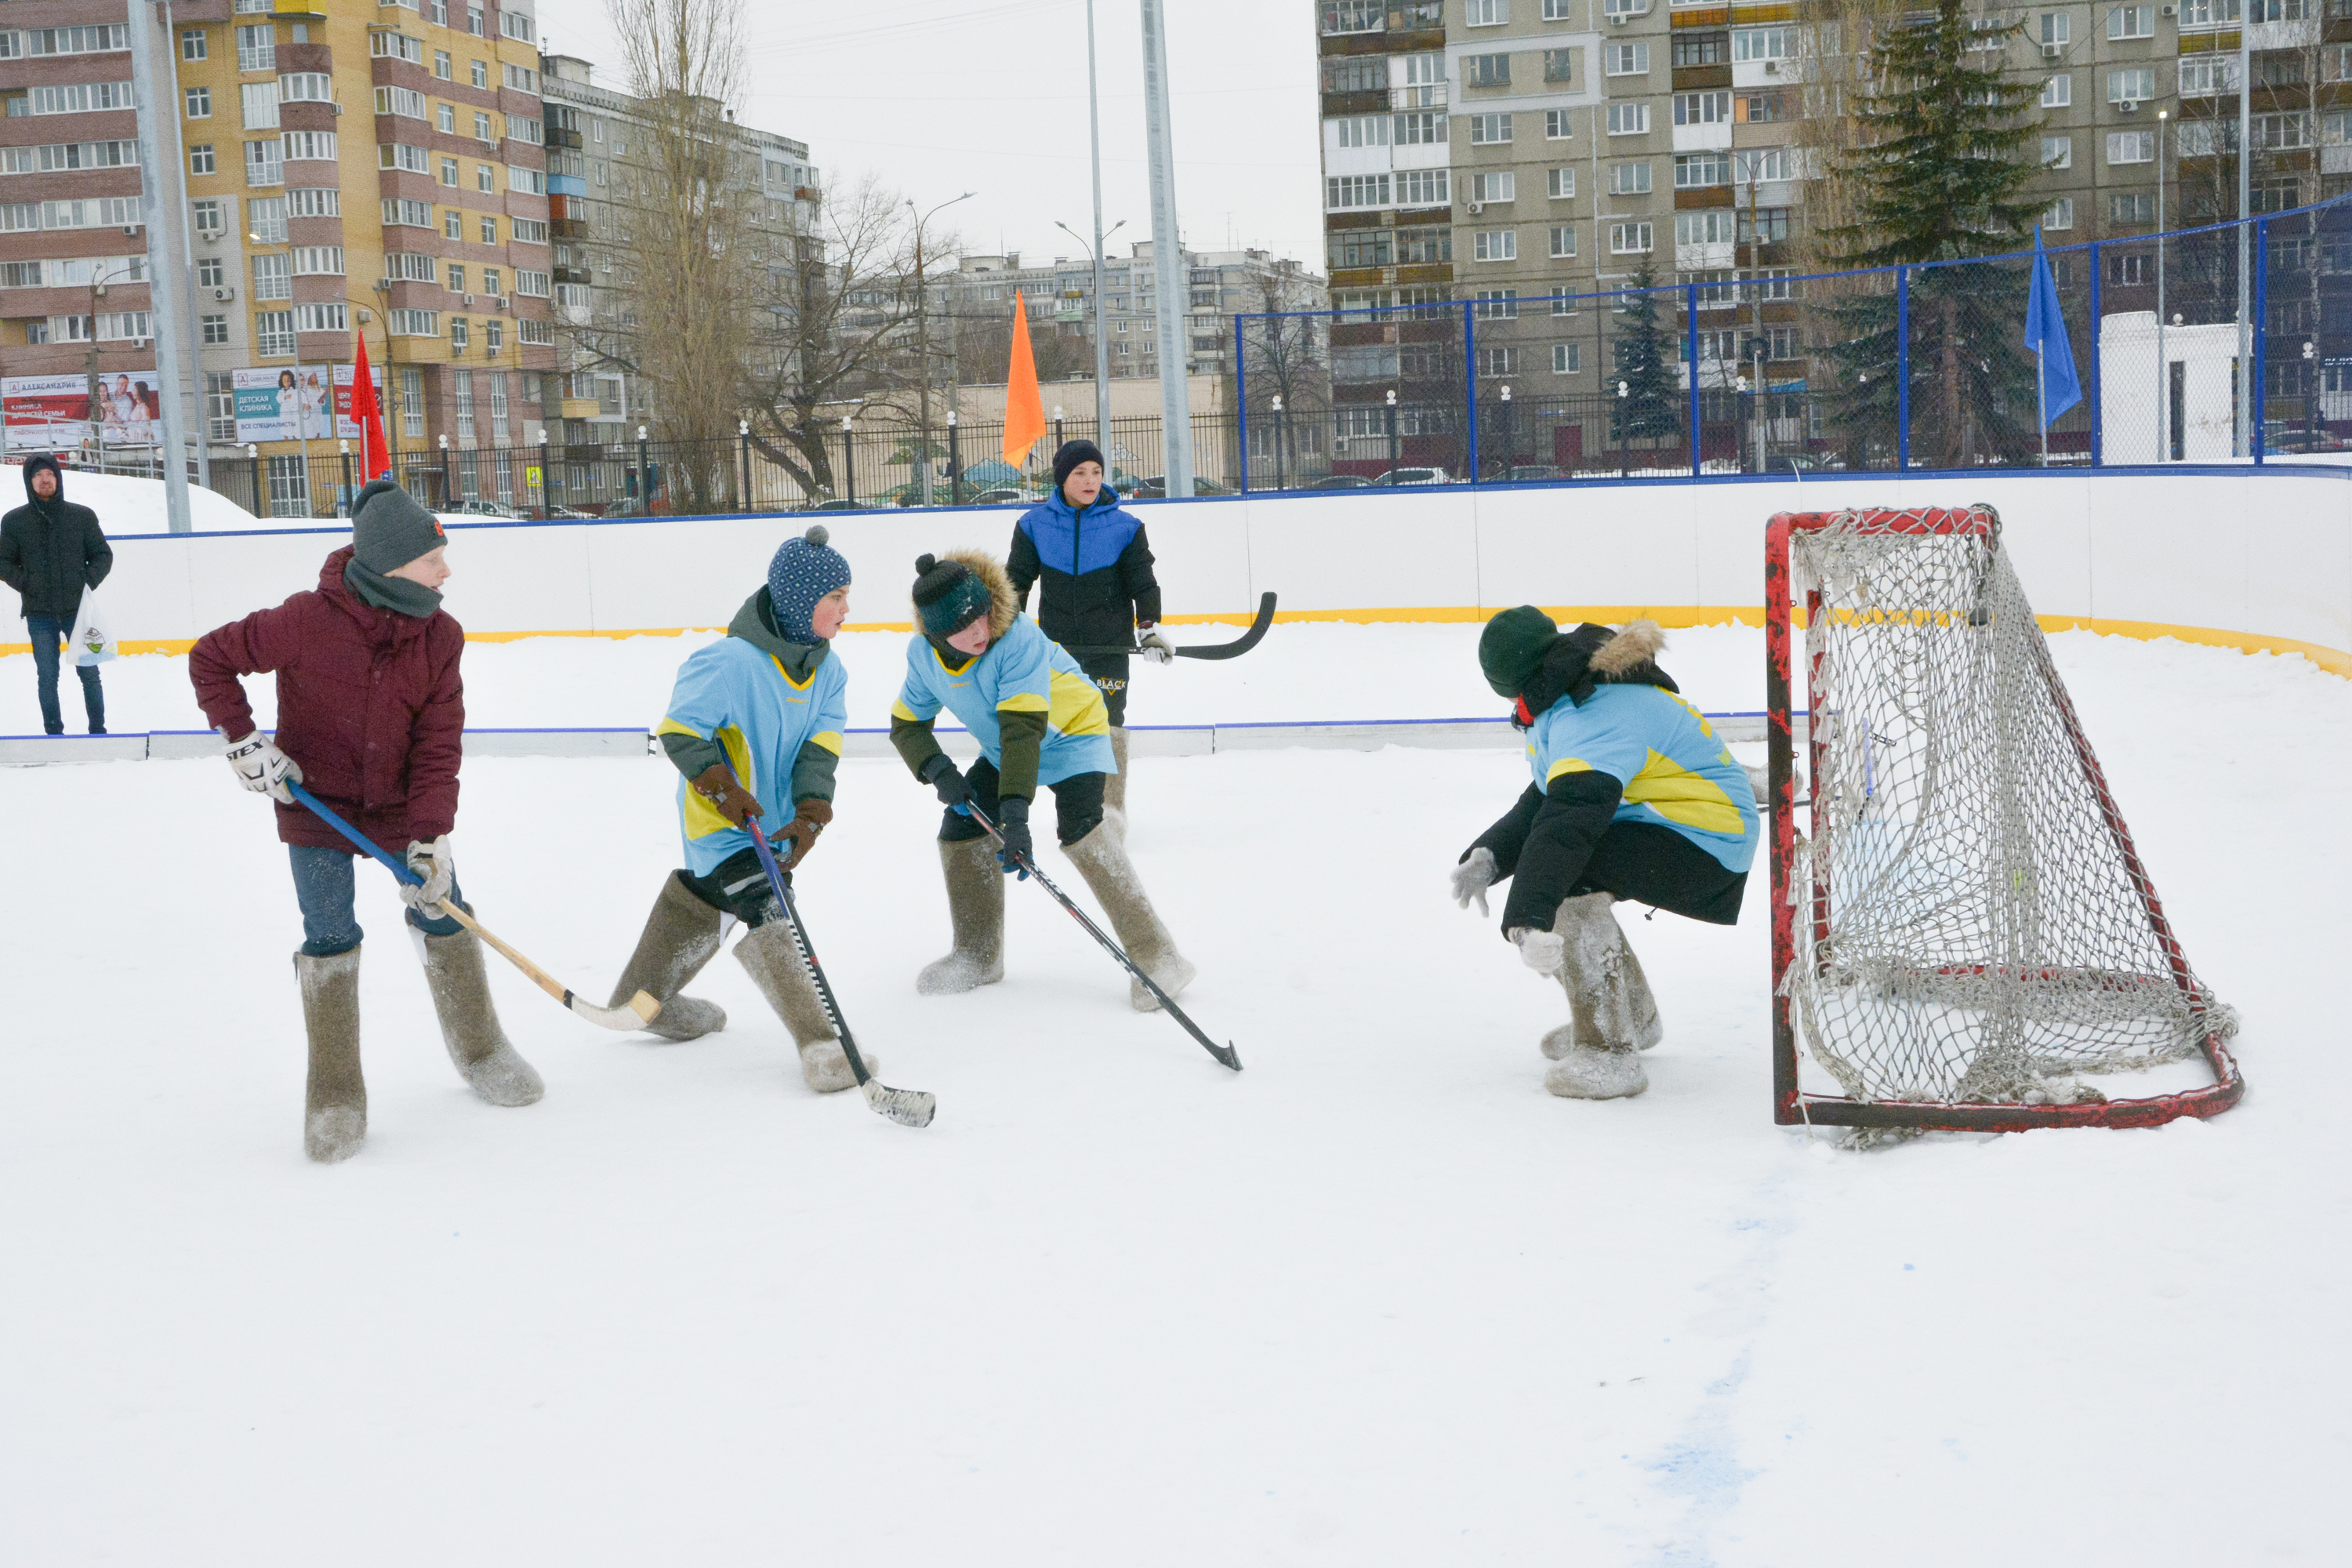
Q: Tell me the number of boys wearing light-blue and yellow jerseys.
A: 3